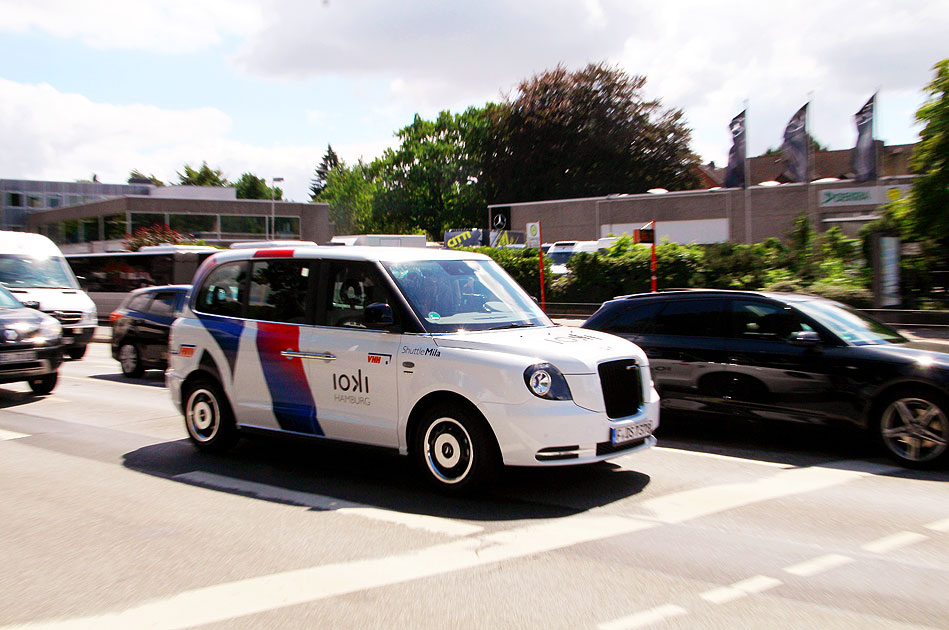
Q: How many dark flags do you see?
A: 3